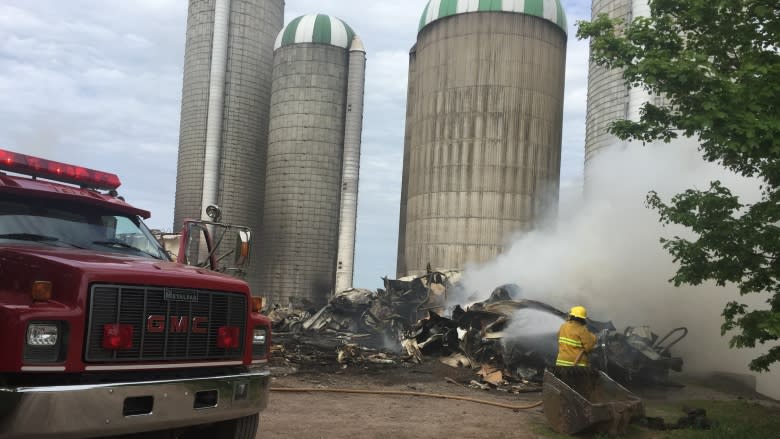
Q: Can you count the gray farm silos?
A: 4